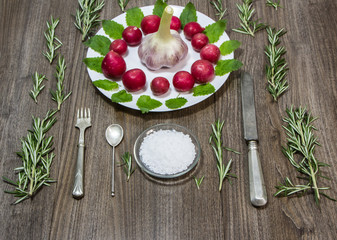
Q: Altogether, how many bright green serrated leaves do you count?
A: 14